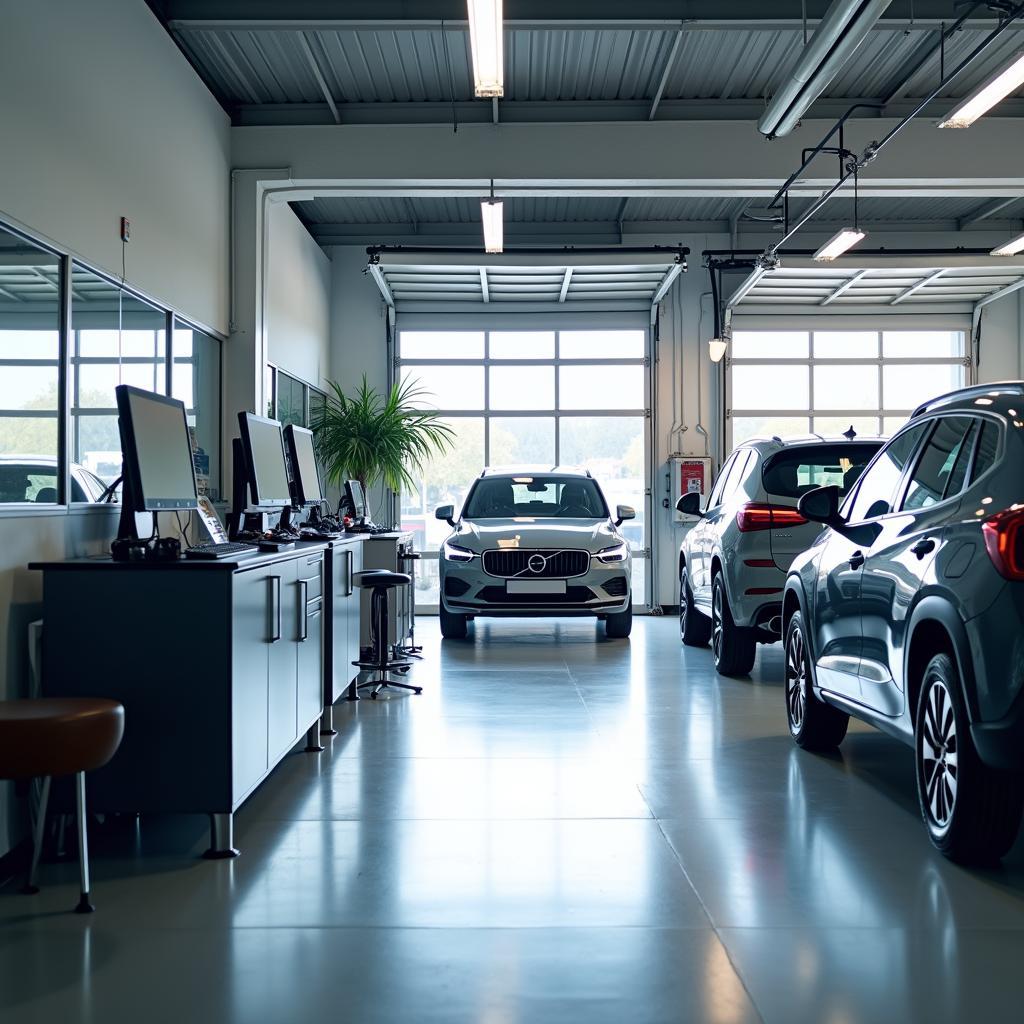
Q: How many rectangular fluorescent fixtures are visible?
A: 5